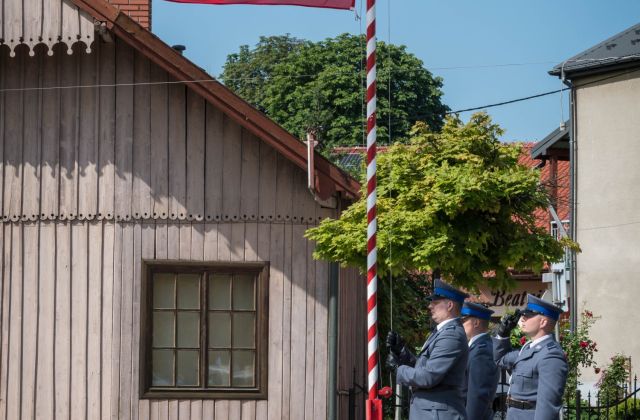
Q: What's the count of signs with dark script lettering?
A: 1